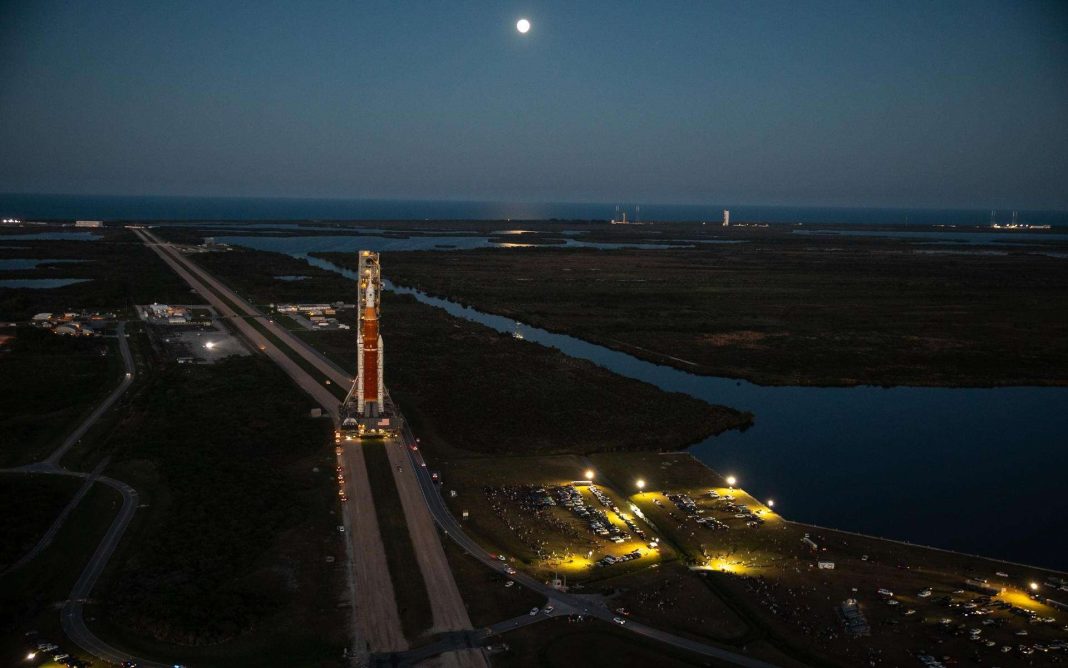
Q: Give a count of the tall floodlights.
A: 5